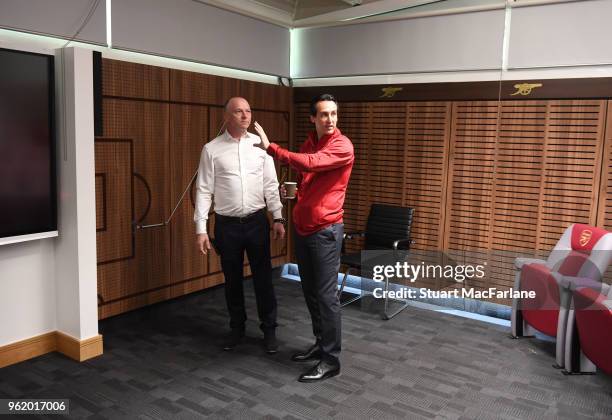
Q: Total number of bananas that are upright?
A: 0